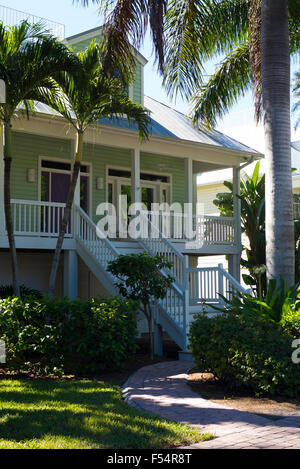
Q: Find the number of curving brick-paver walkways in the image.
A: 1